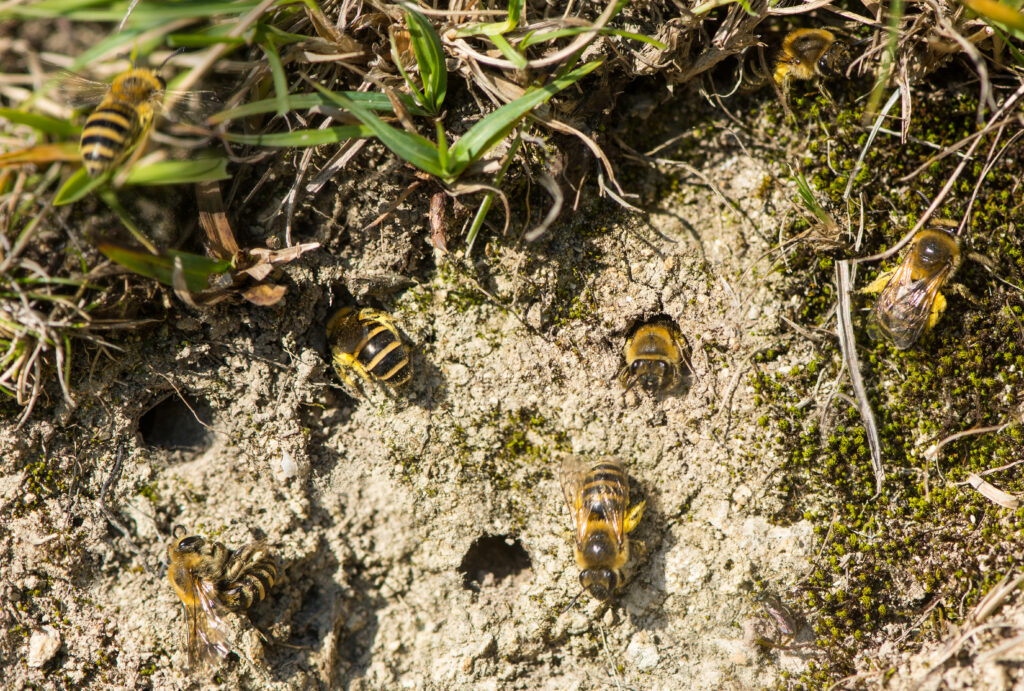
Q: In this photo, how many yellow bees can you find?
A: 7